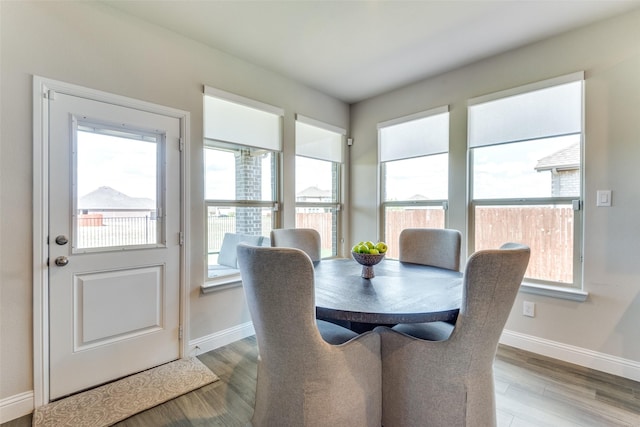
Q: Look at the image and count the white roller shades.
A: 4